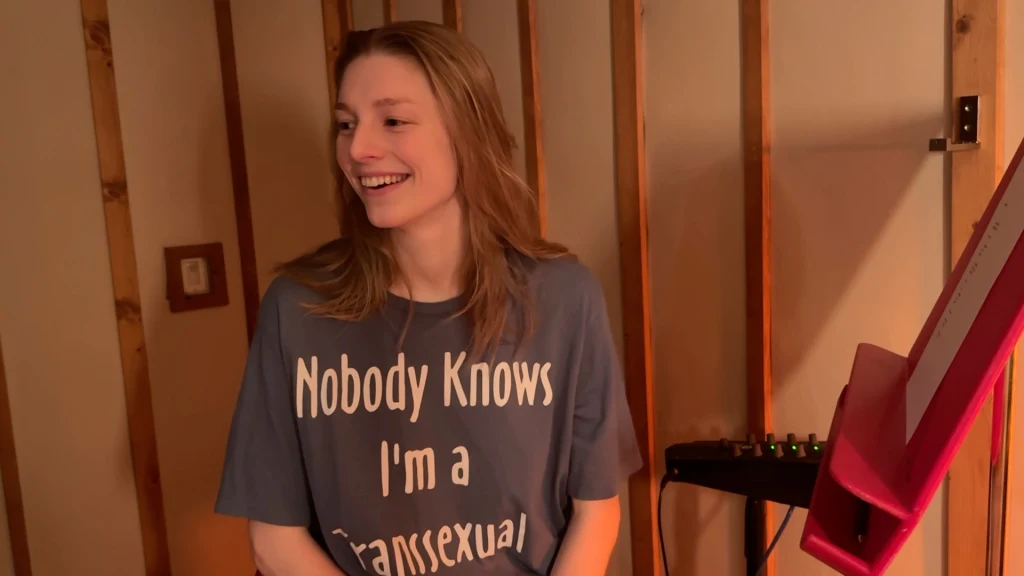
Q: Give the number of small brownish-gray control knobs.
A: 9